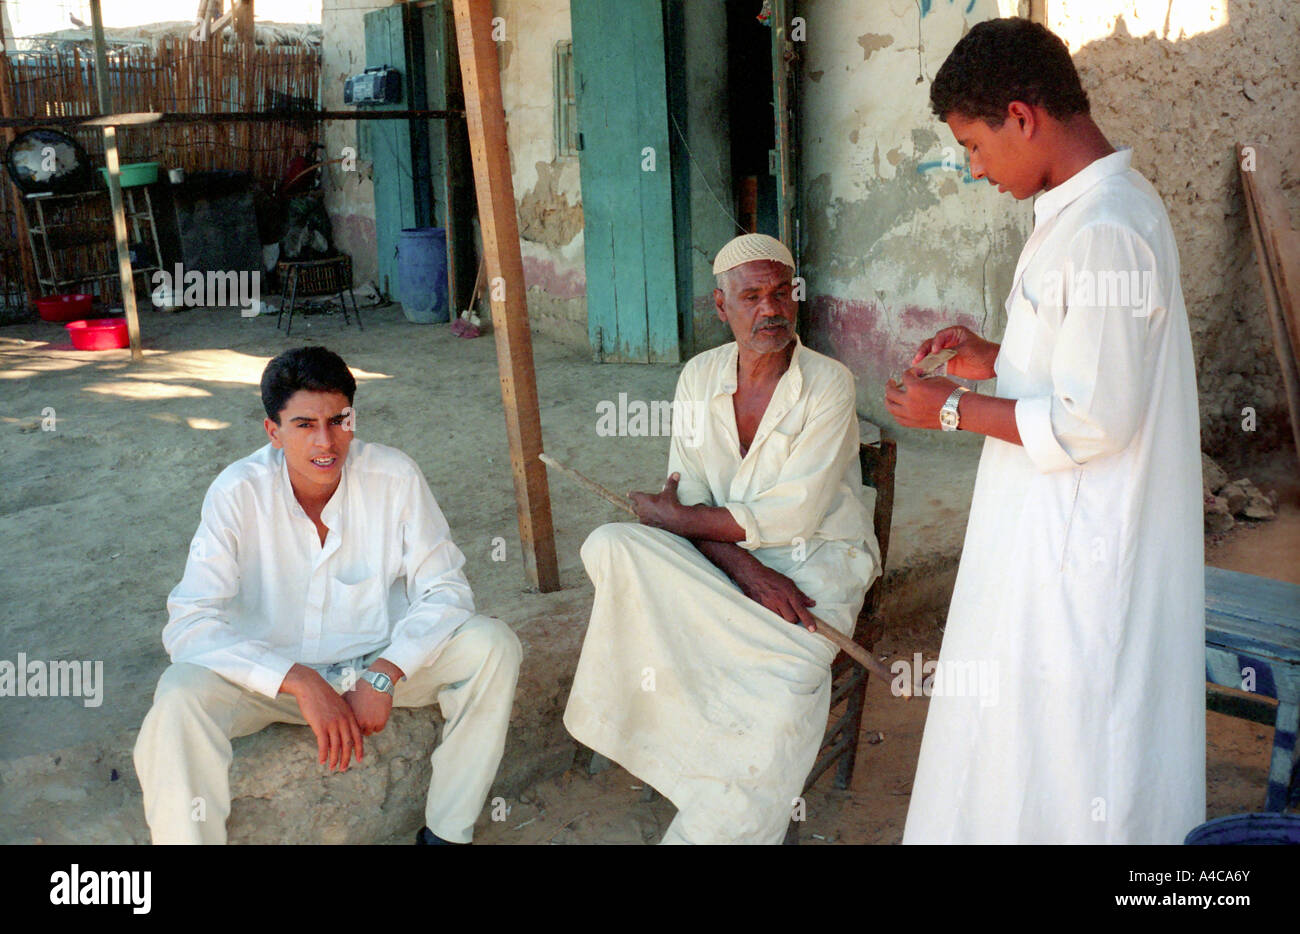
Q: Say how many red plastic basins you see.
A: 2